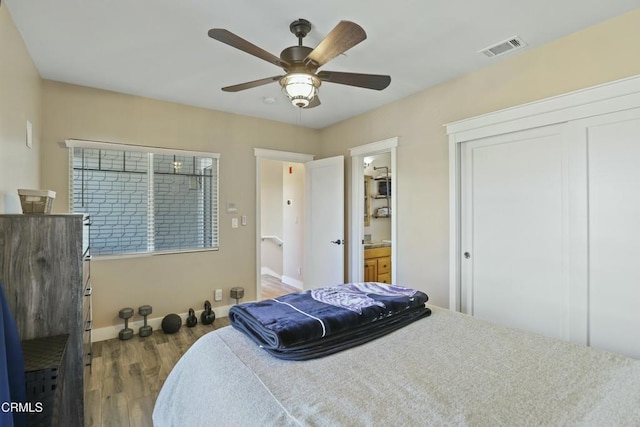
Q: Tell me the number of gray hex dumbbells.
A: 3